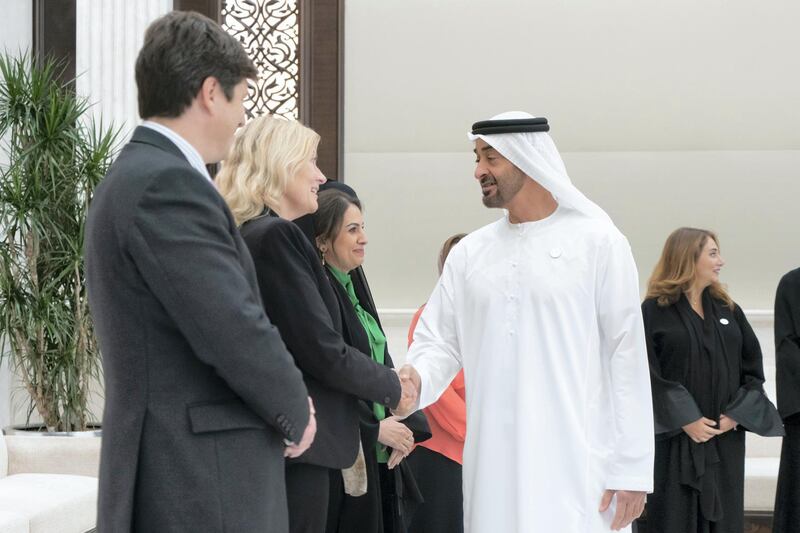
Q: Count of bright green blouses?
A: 1